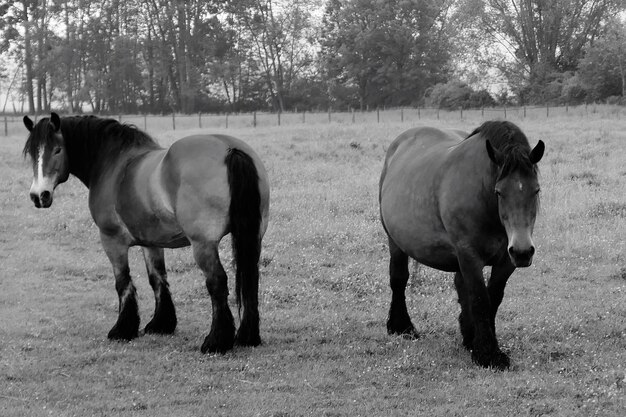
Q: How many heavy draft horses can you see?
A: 2